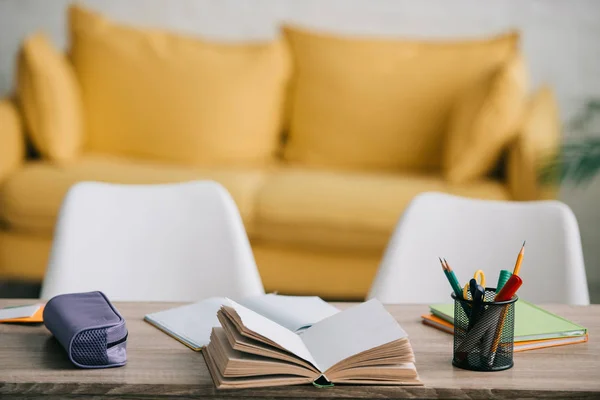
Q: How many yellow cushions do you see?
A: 4